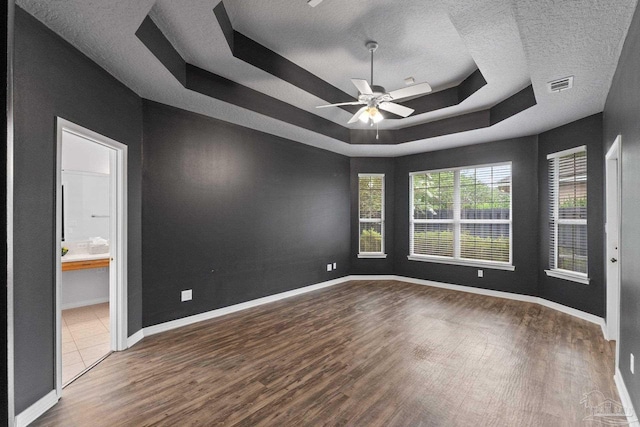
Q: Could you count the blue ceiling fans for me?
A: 0